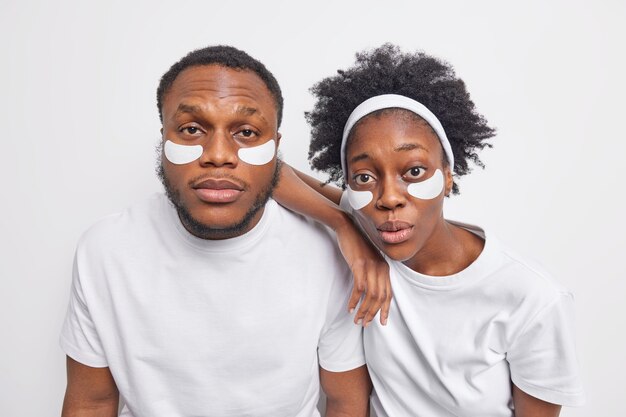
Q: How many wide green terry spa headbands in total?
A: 0